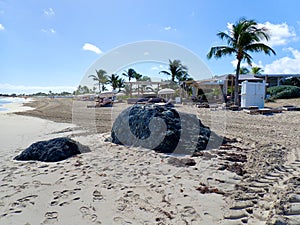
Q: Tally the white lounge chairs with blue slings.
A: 0